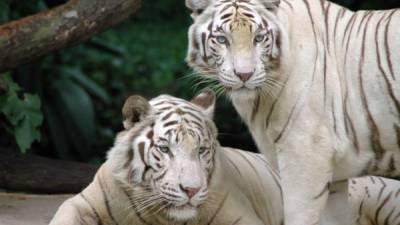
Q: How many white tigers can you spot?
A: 2